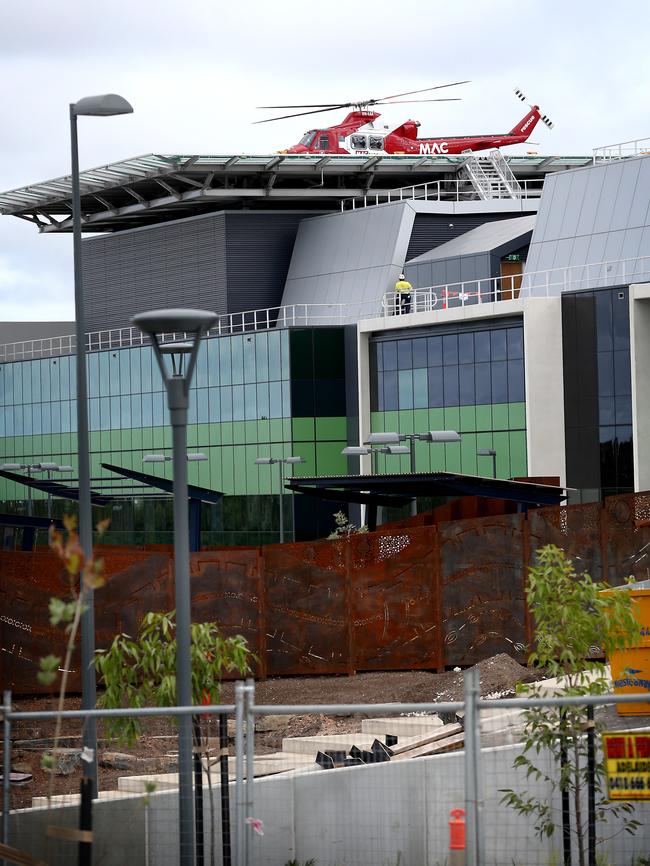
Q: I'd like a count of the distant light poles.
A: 7